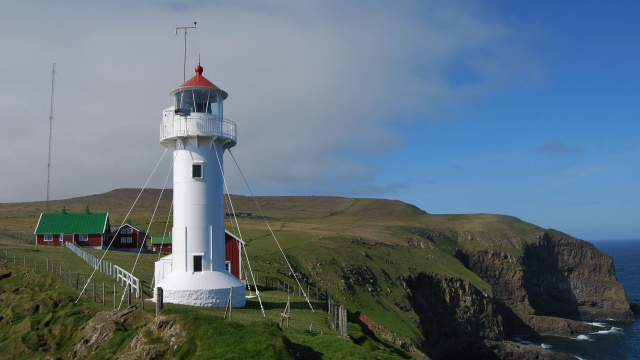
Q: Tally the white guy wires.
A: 6